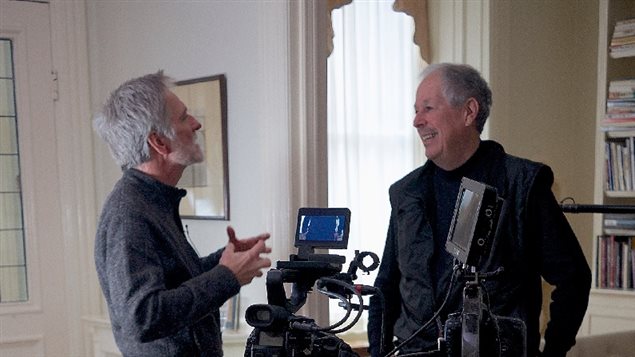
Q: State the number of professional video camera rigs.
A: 2